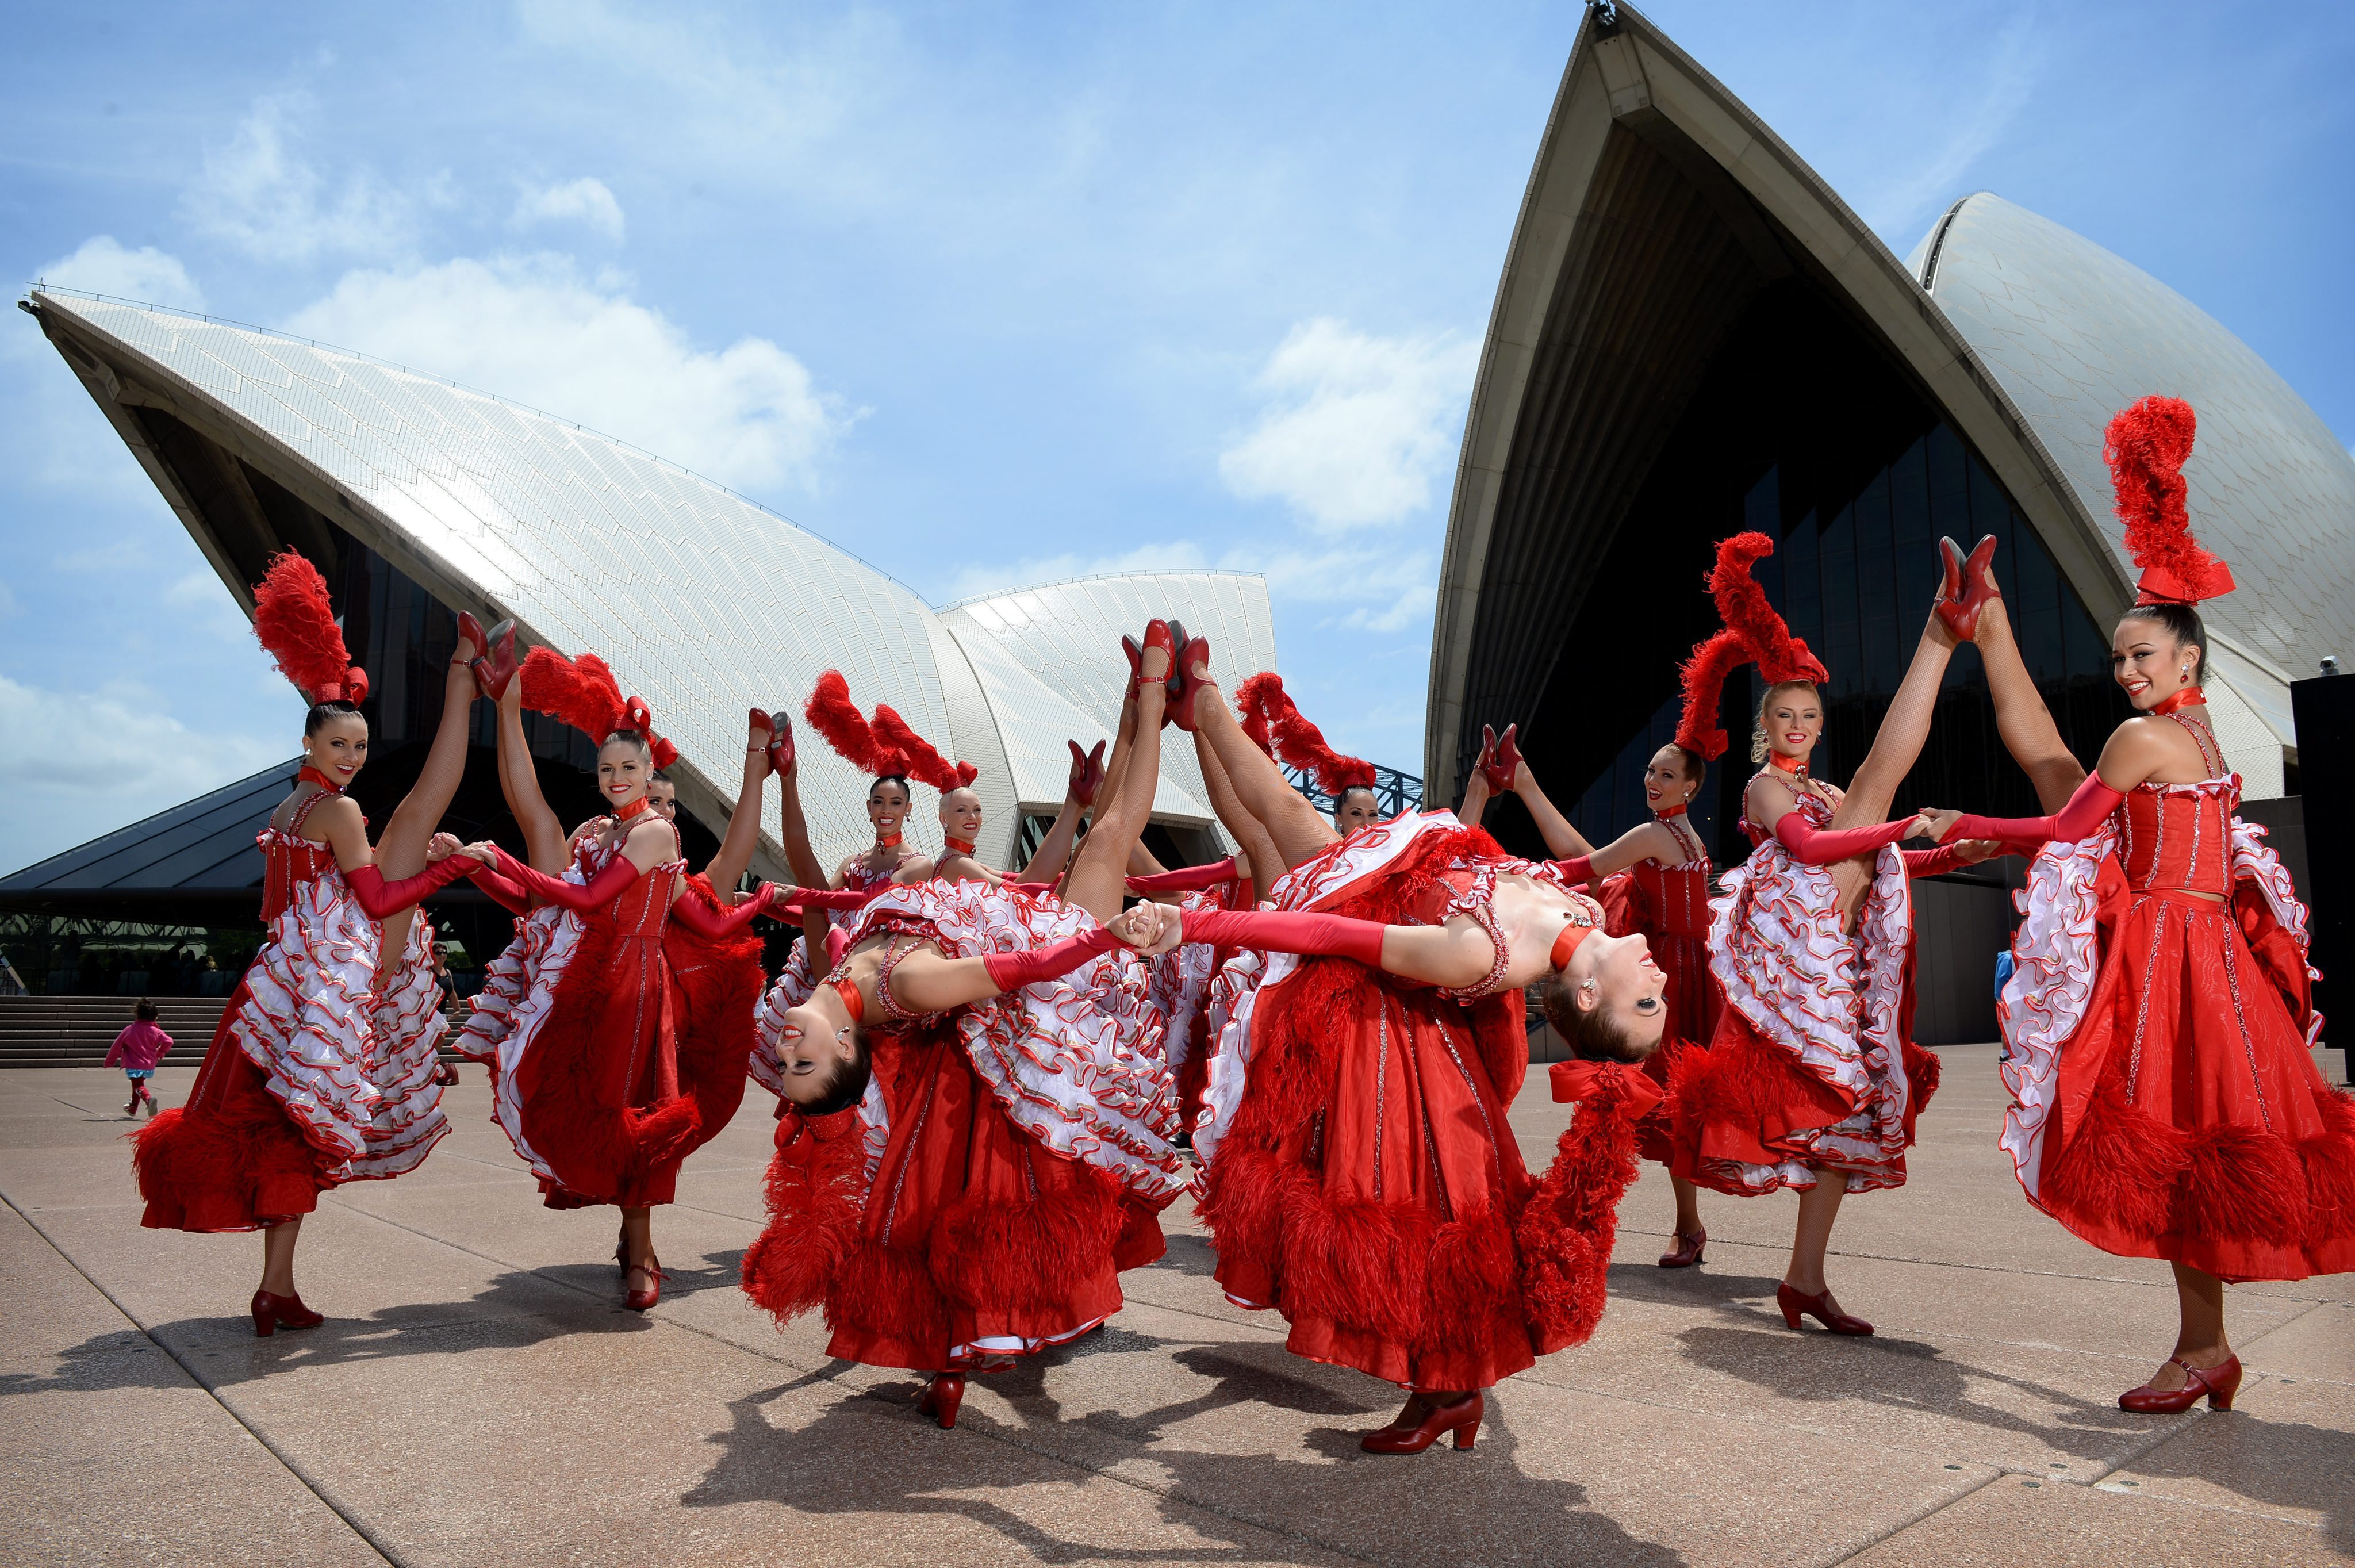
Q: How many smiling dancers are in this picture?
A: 9